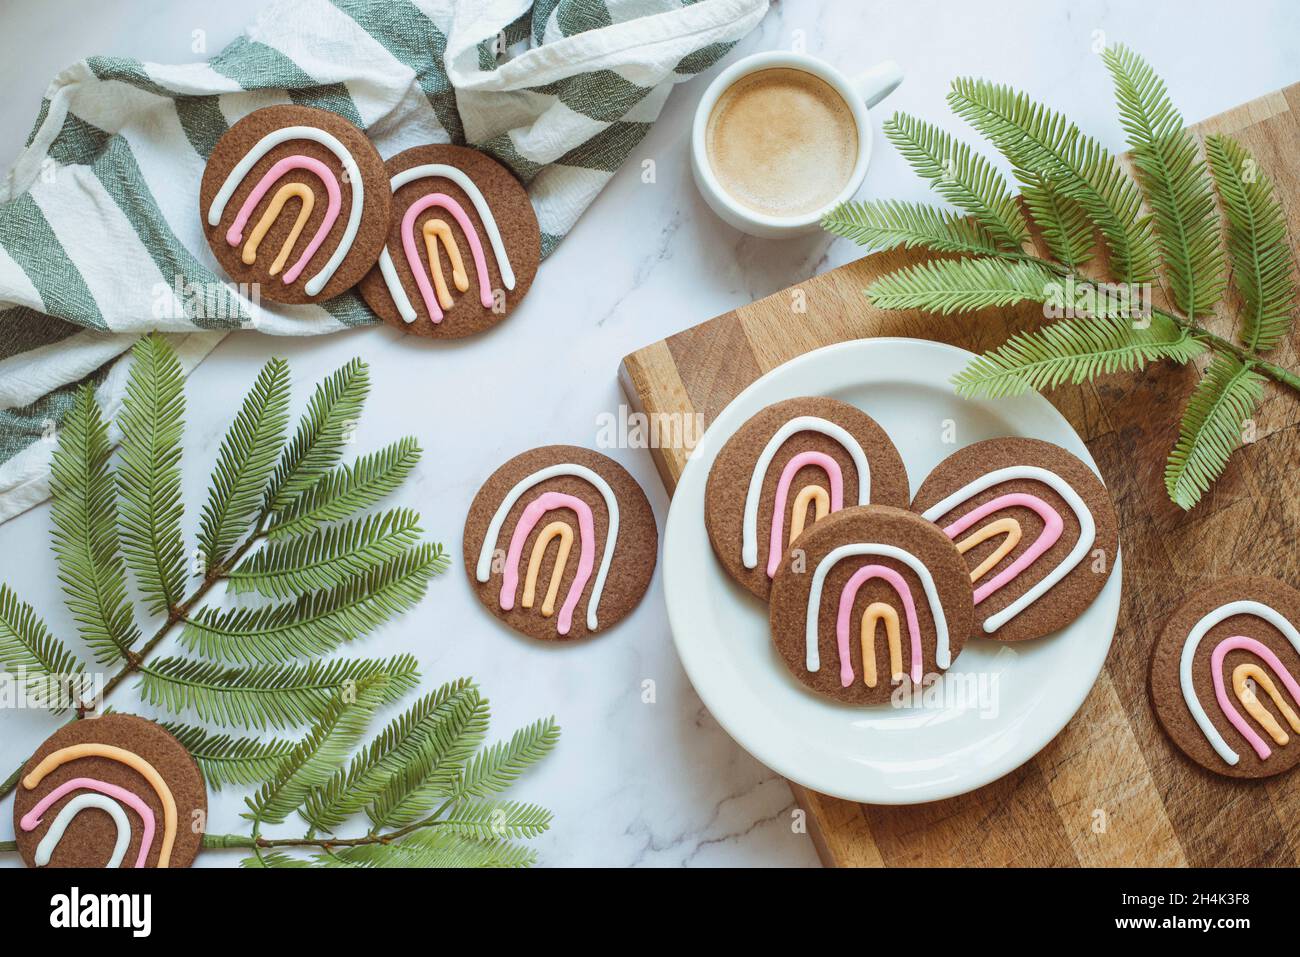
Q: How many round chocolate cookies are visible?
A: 8